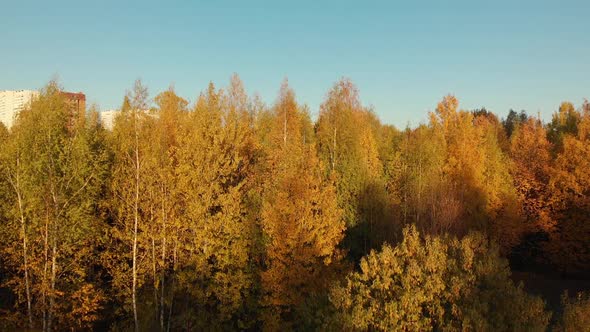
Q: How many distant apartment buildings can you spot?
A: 3